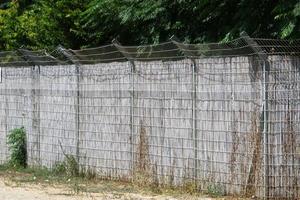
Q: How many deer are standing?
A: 0